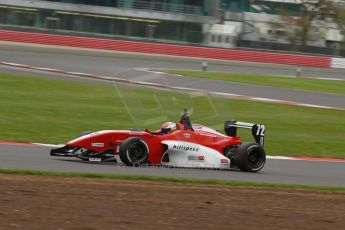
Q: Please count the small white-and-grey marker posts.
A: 2